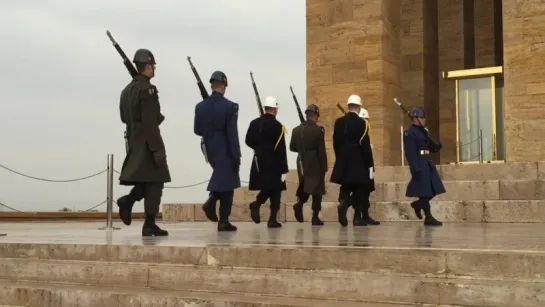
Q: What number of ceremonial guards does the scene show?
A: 7